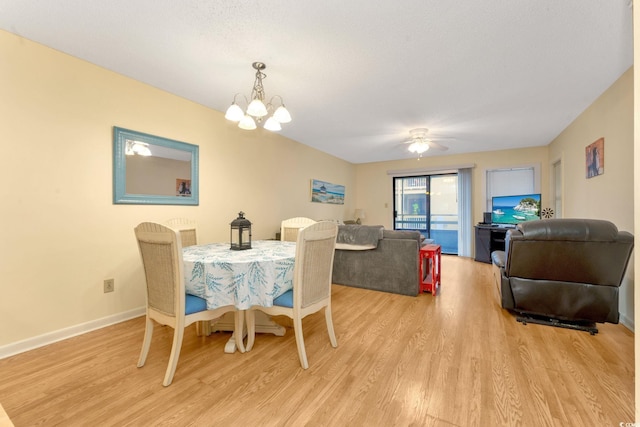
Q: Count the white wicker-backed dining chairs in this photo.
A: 4